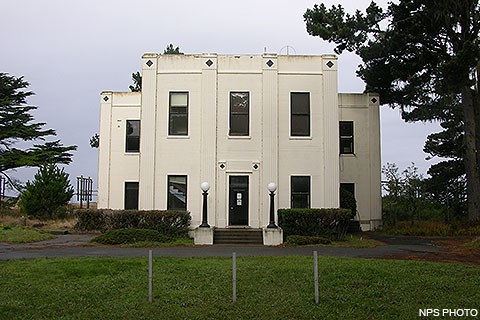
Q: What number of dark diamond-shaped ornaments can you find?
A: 8